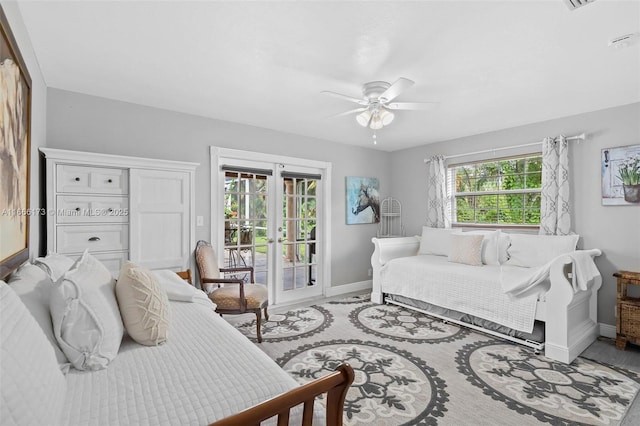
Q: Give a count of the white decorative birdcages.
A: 1